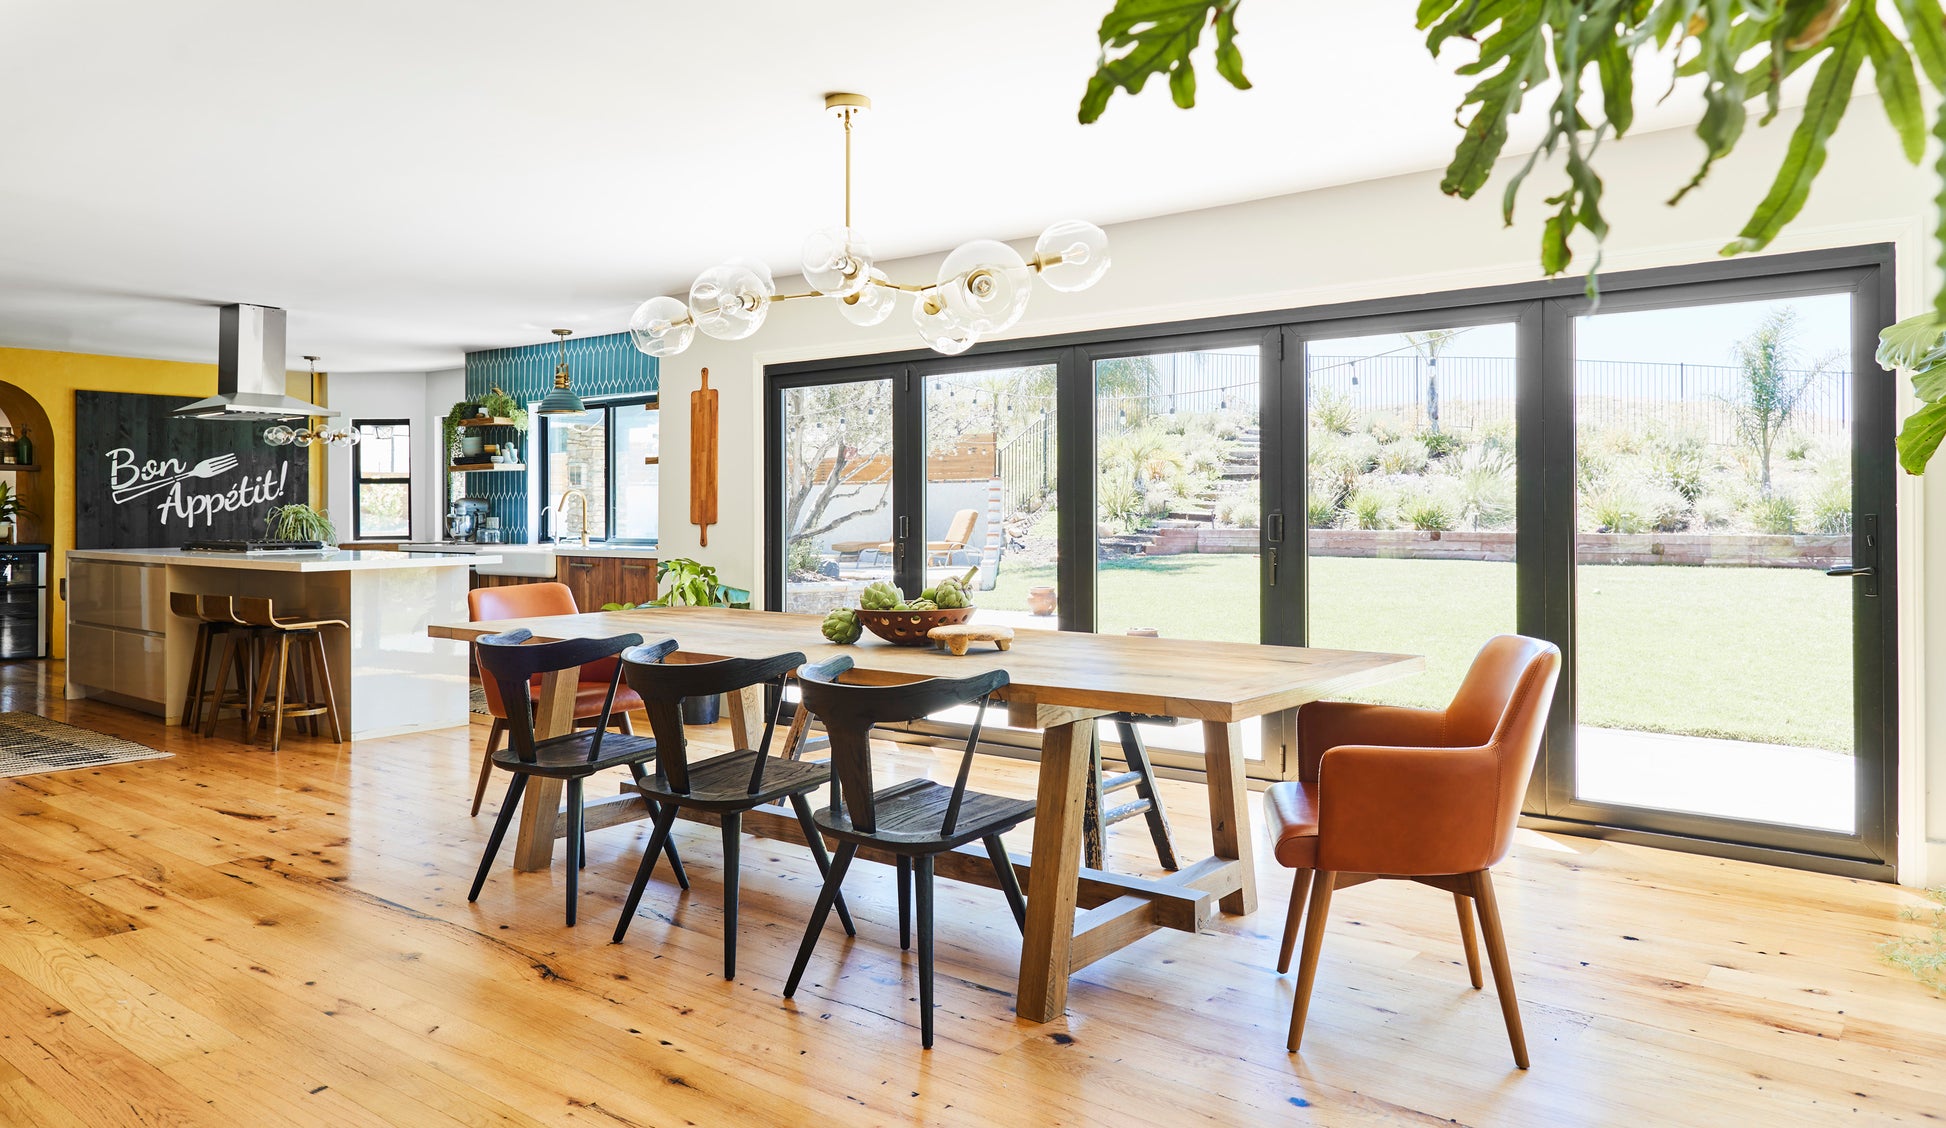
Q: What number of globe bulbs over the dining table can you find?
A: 8